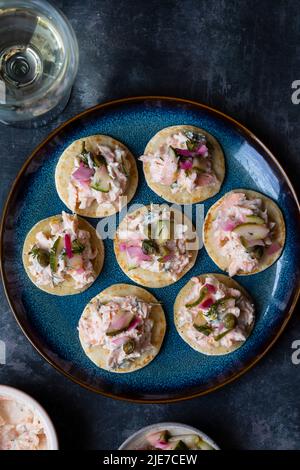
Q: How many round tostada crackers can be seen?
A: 7